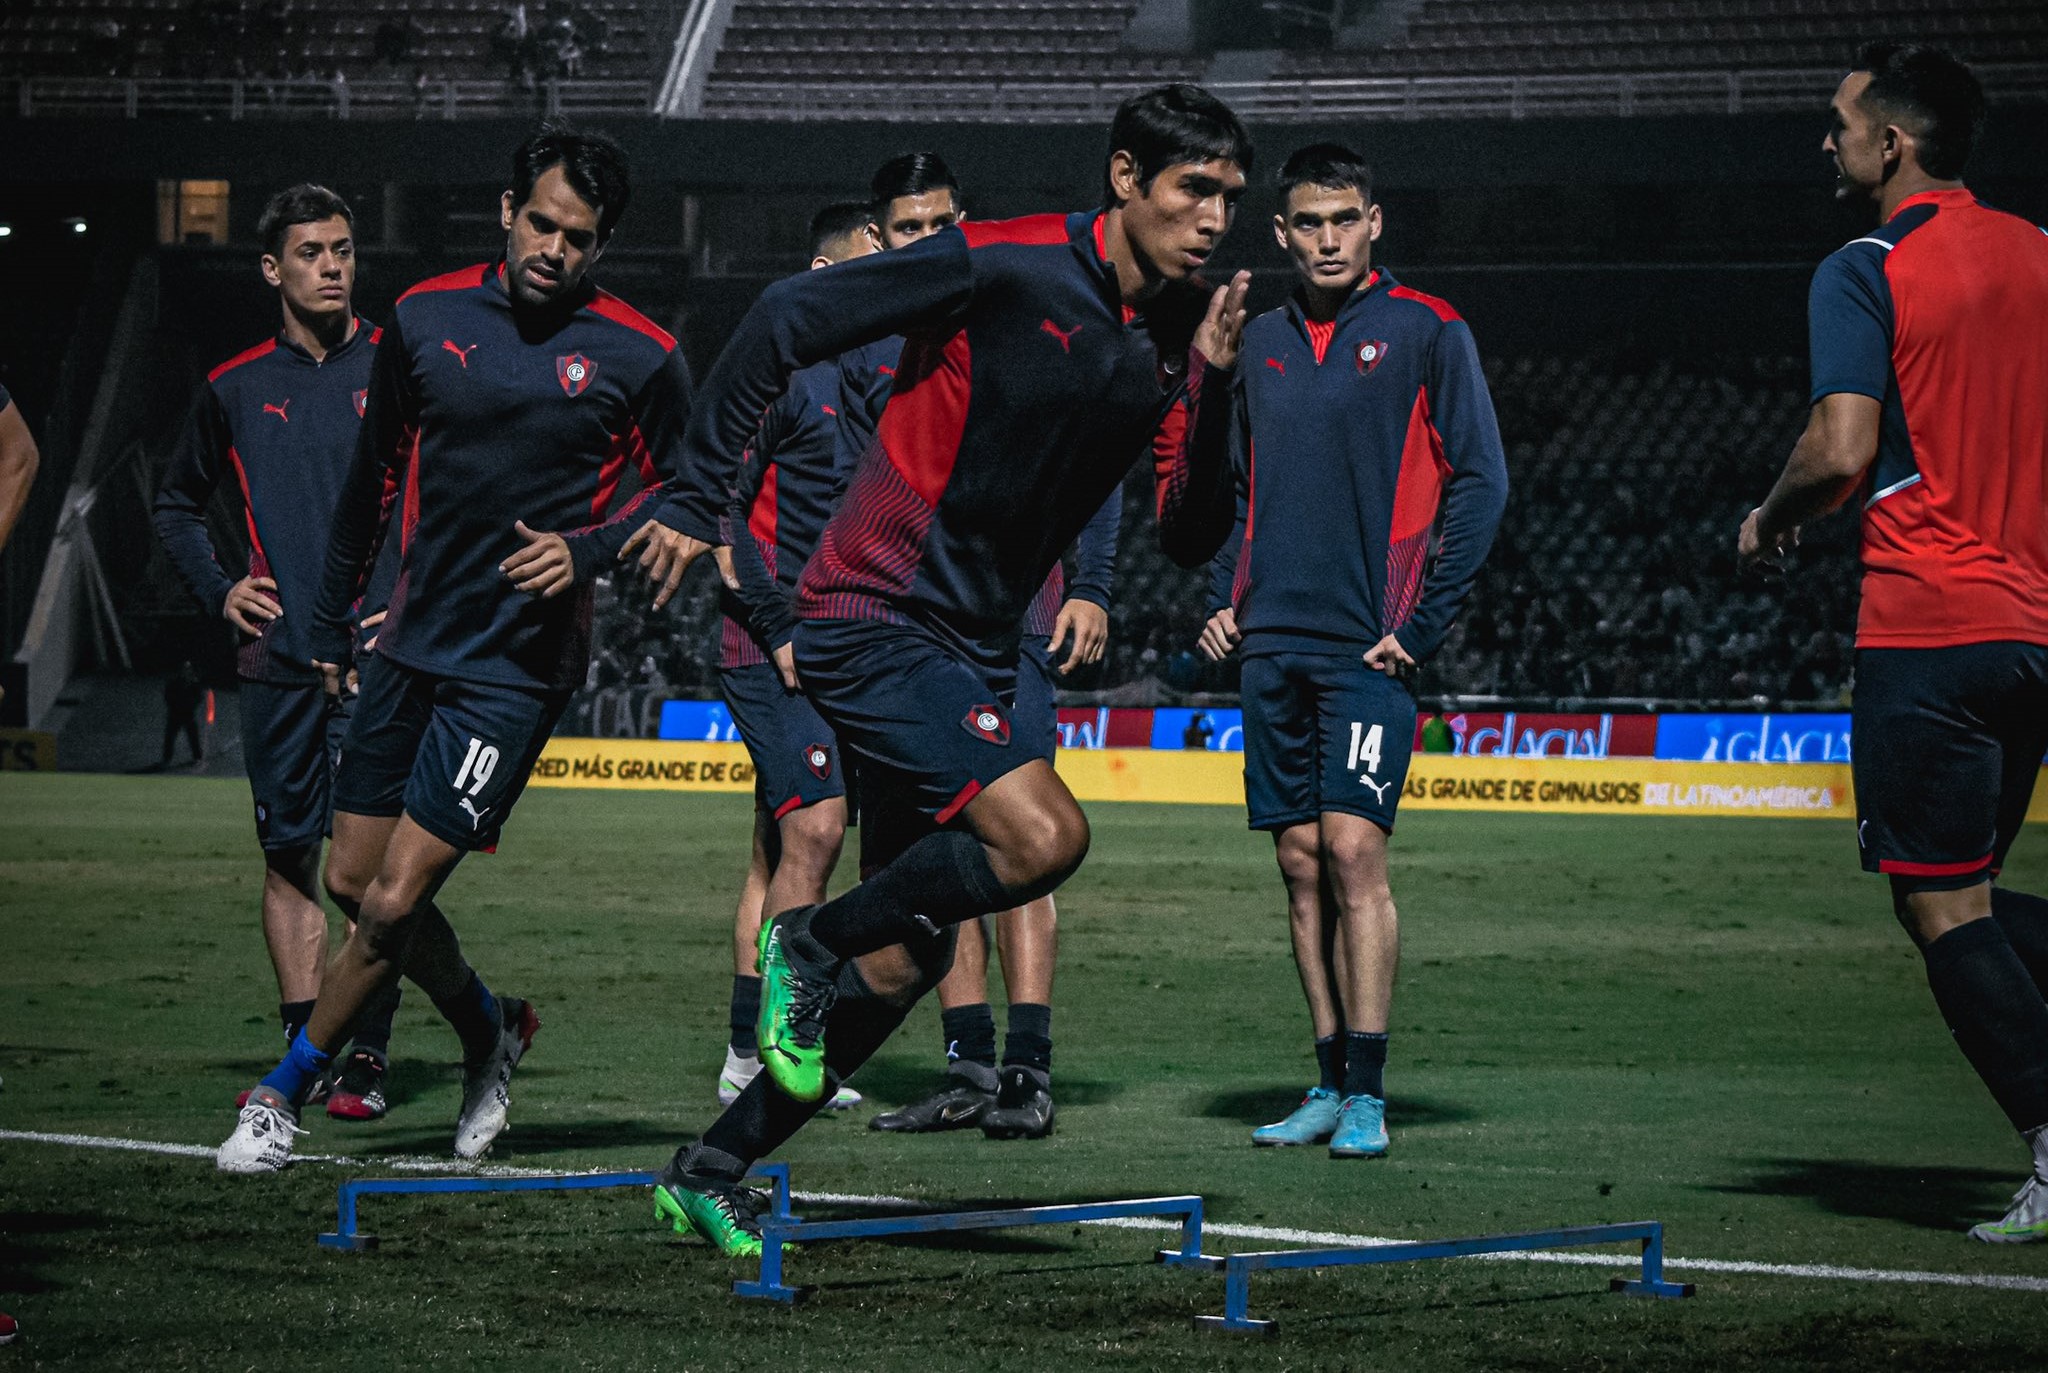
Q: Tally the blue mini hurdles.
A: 3